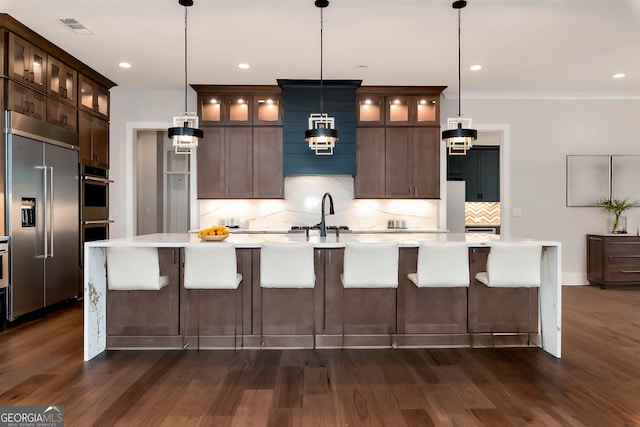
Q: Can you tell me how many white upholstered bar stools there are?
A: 6